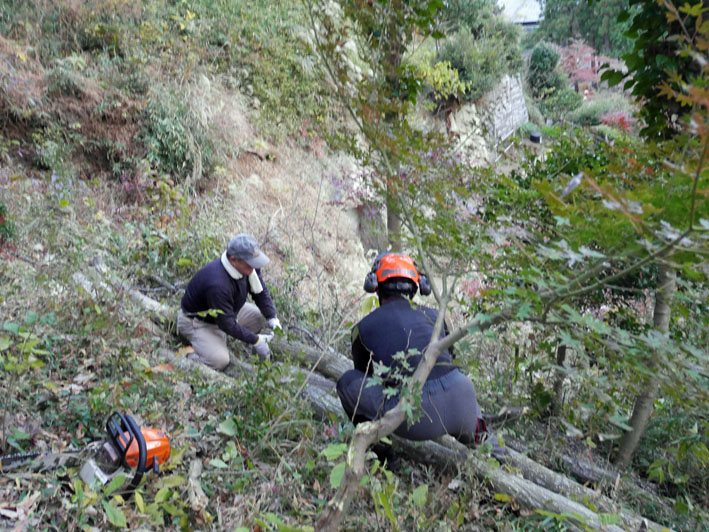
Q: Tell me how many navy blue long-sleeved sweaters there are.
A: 1